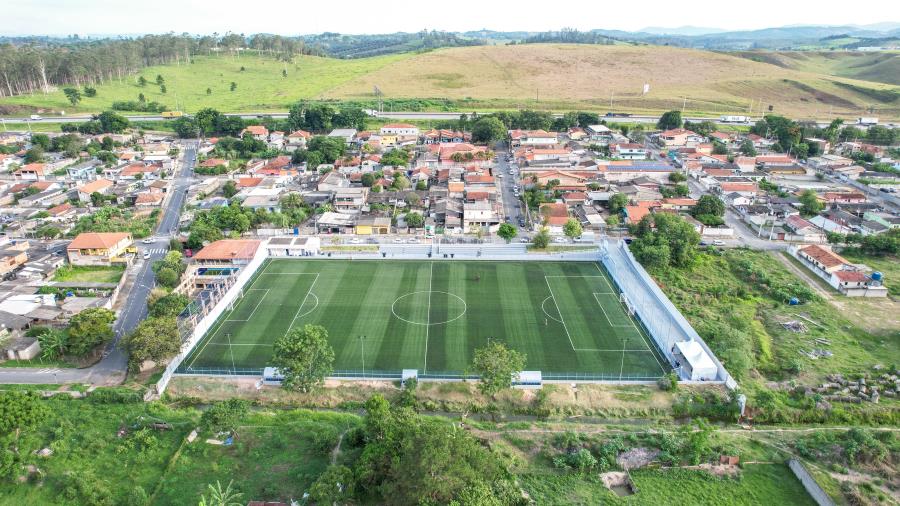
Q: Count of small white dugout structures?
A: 3